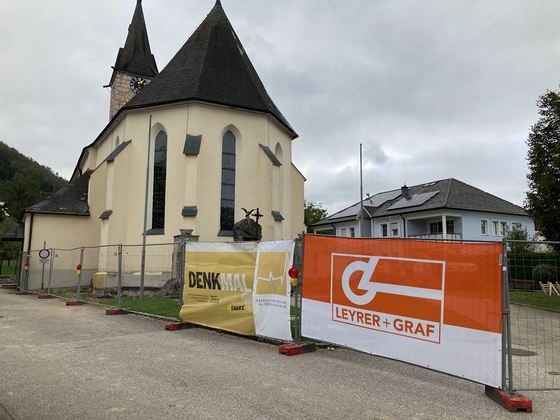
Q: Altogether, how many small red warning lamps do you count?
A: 3